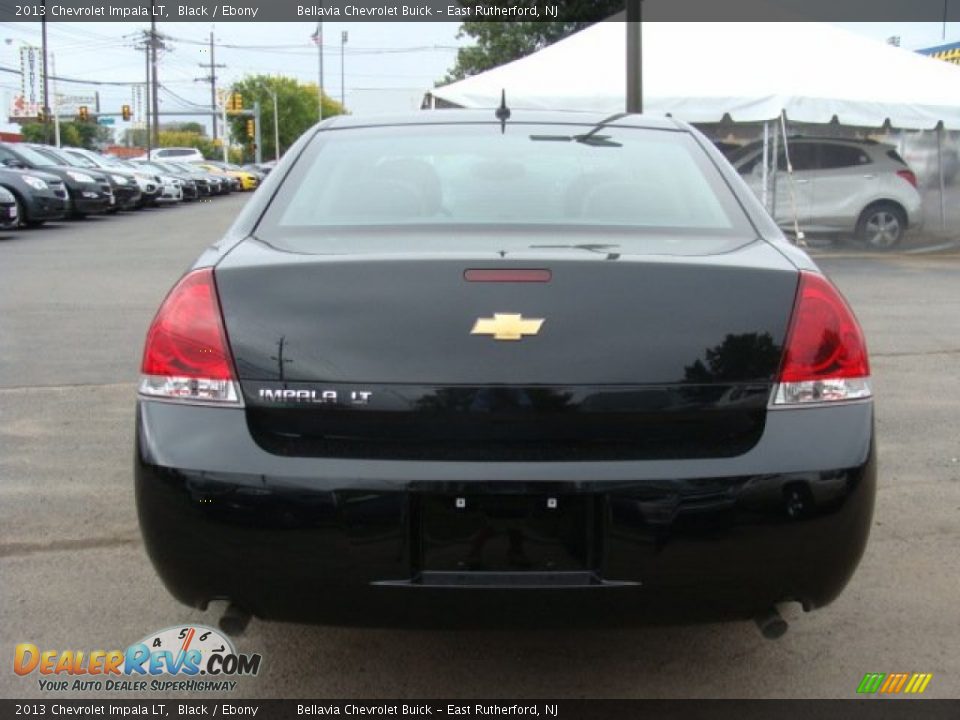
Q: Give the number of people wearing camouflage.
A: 0